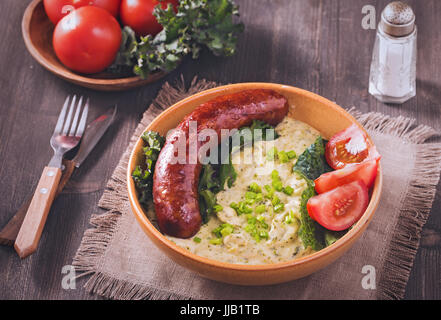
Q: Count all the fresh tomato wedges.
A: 3